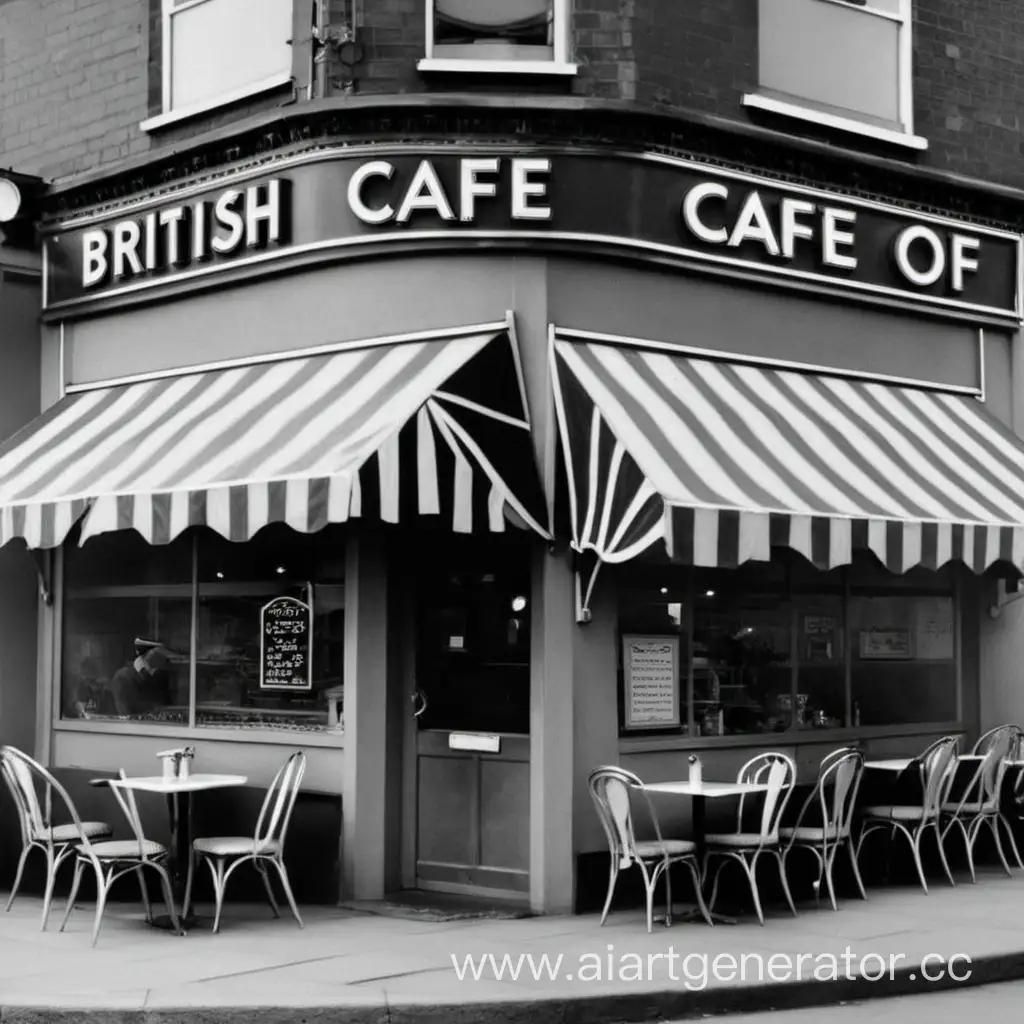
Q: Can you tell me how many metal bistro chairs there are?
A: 8